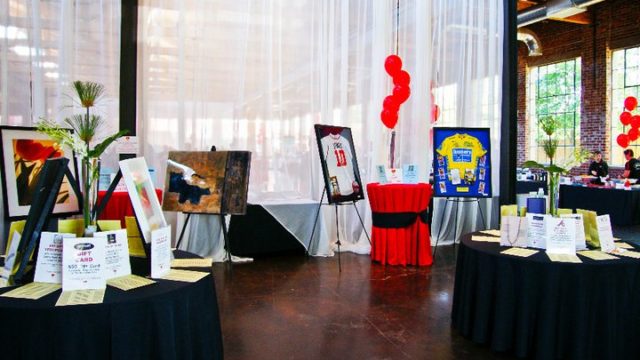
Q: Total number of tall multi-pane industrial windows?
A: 2